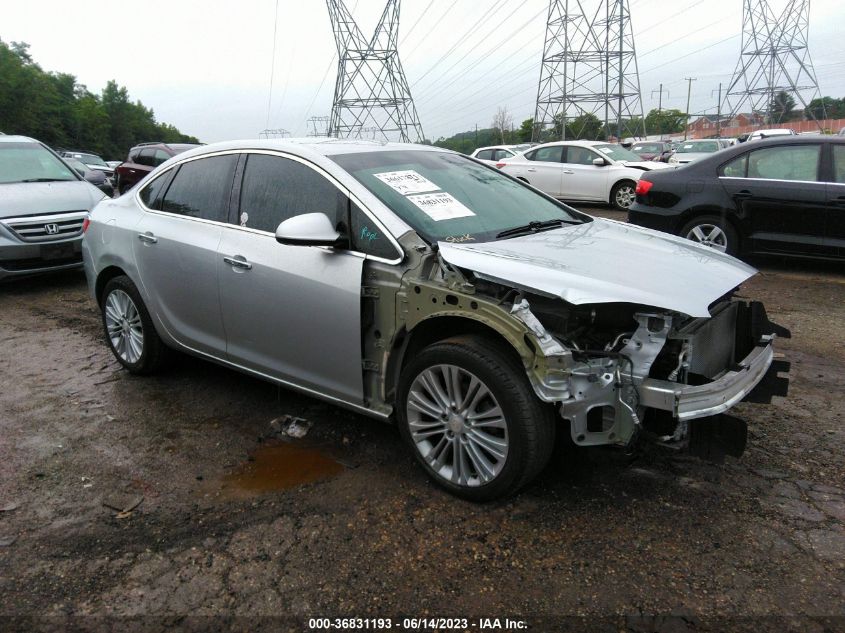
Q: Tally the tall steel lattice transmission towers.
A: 3